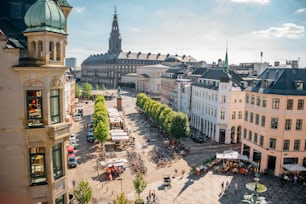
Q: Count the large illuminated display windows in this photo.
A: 2